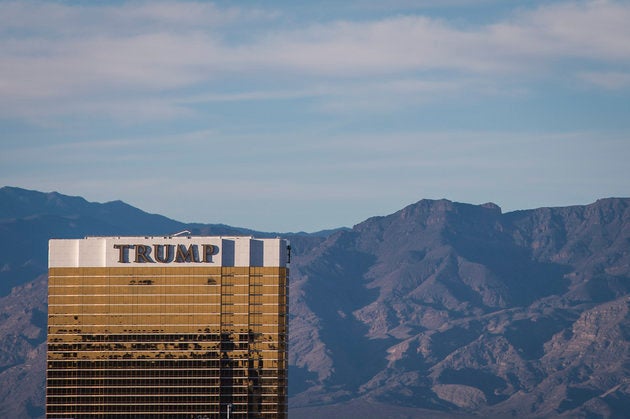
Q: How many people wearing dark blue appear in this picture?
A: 0